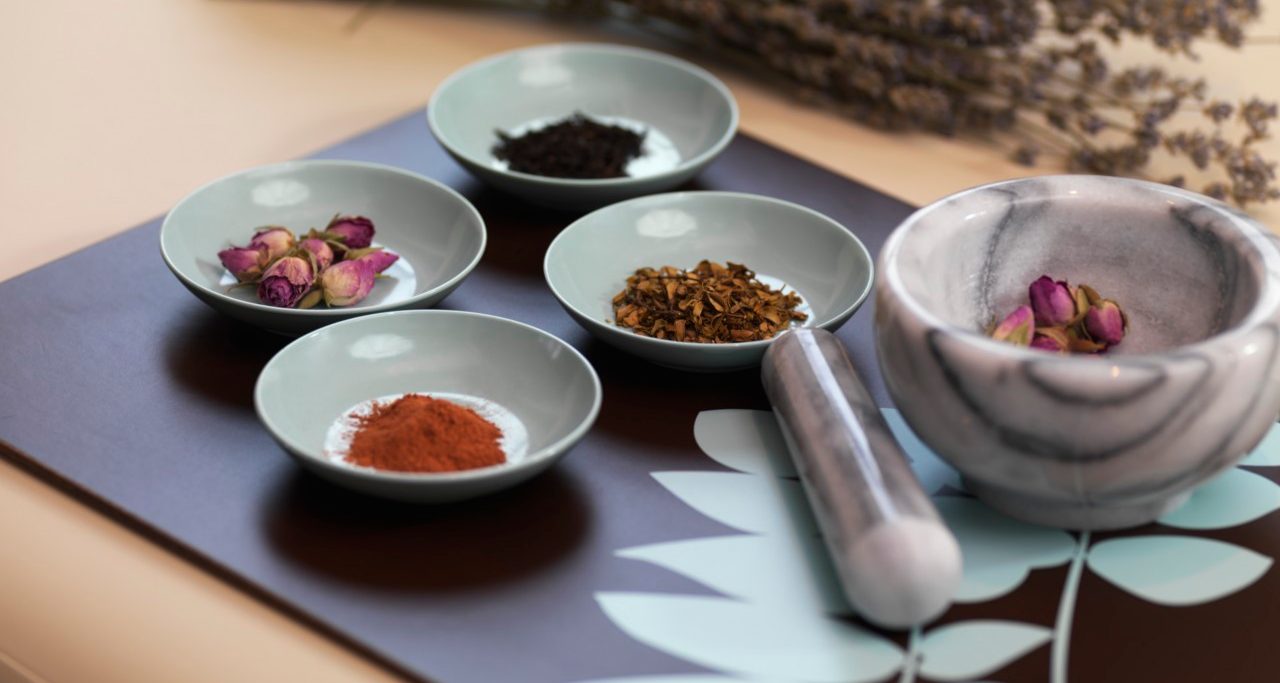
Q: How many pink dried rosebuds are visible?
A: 11